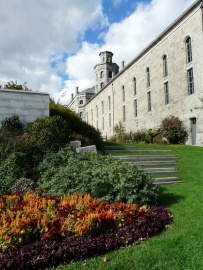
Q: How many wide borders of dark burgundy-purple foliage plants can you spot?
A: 1